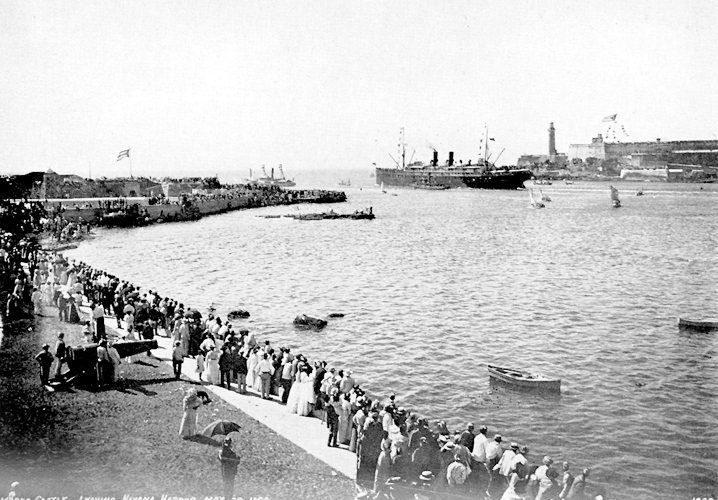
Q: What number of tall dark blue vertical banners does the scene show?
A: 0